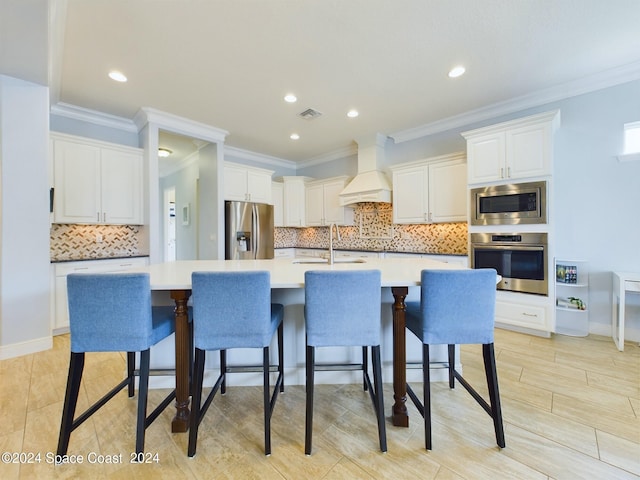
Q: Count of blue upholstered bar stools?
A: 4